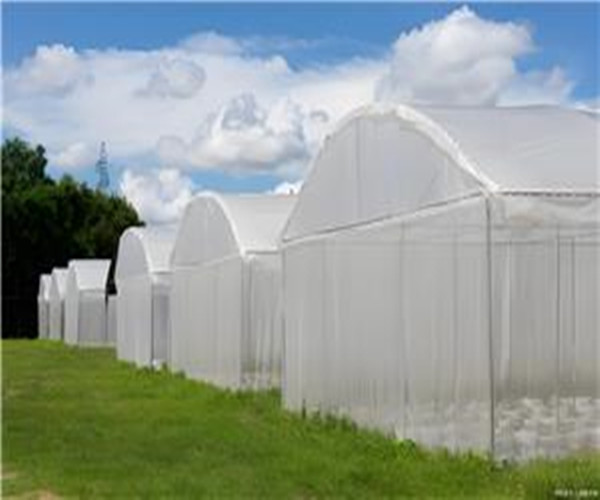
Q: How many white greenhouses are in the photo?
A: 6